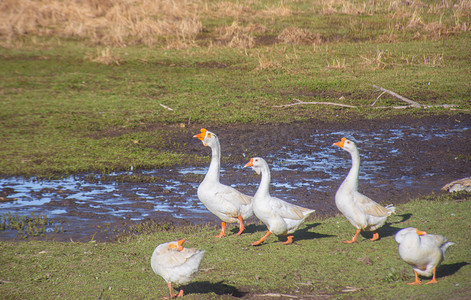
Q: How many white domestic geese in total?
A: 5